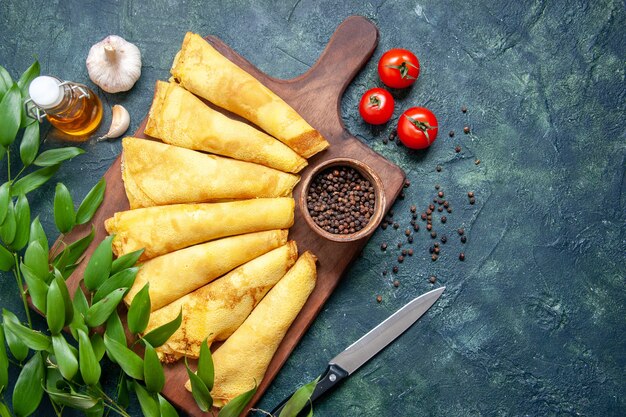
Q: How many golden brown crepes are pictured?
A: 7